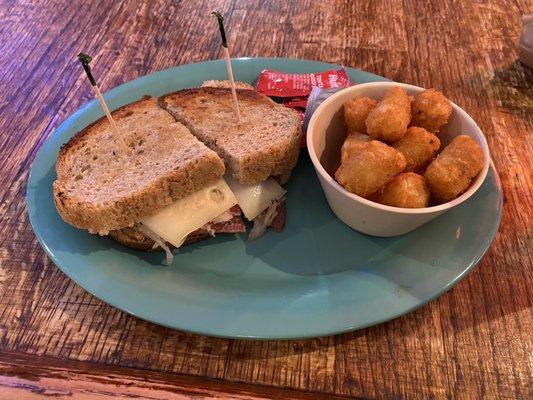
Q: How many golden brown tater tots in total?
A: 8